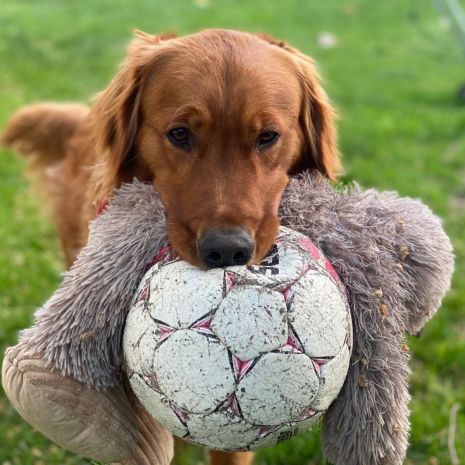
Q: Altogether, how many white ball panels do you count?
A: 11